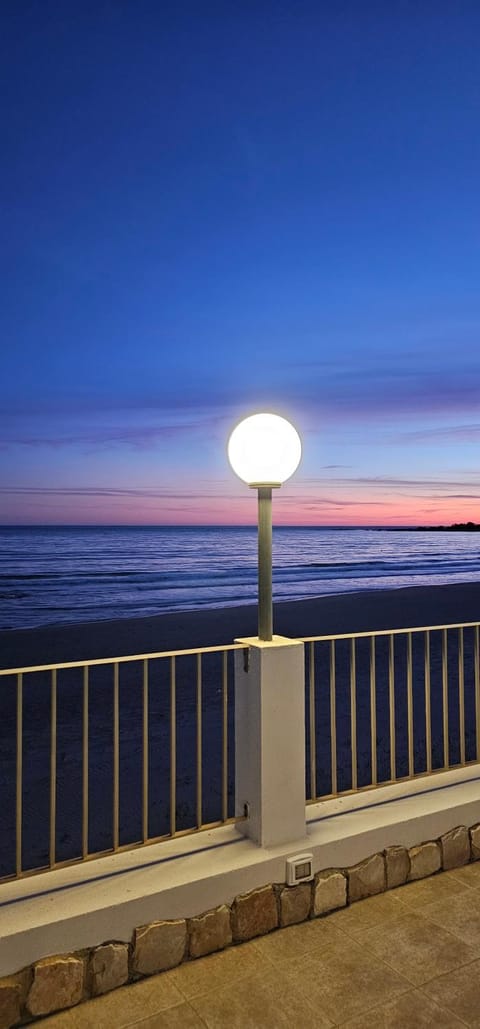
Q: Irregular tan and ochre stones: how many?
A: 13